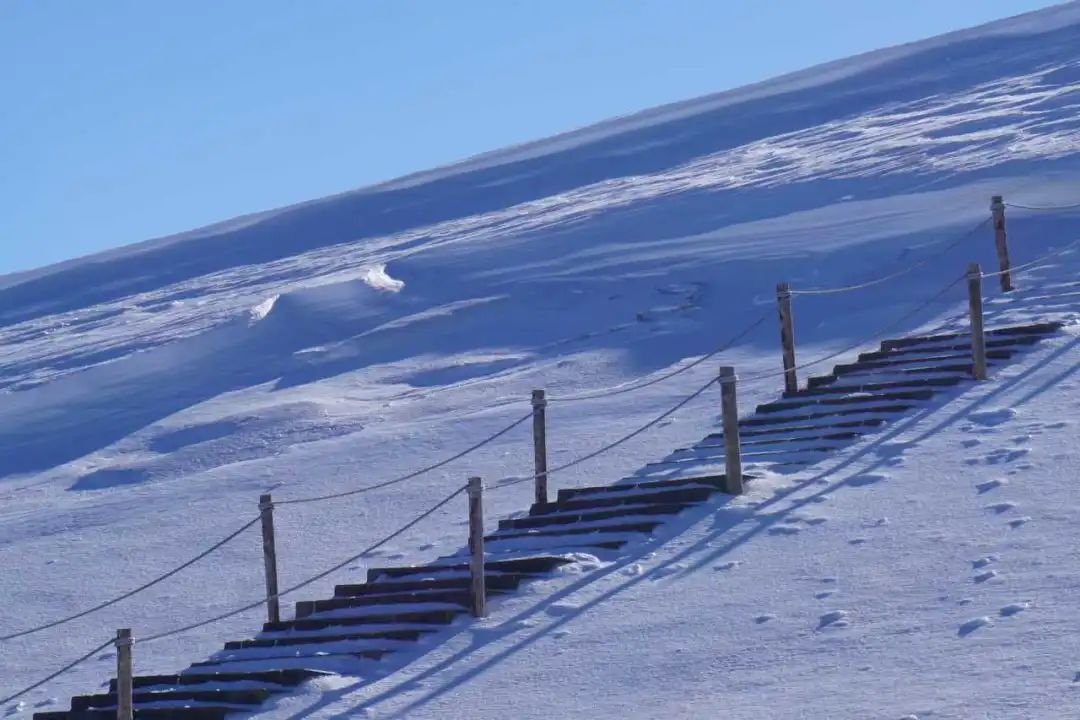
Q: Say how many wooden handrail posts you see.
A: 8